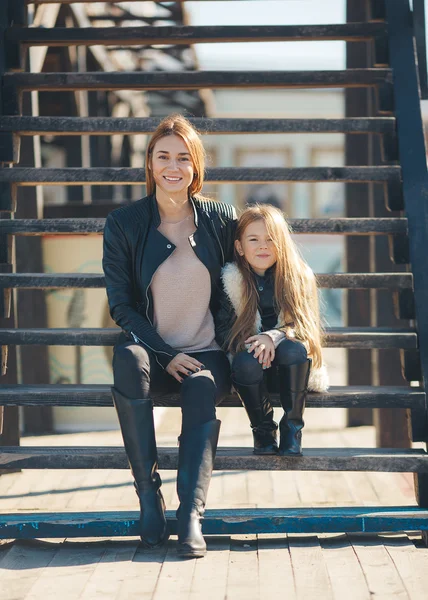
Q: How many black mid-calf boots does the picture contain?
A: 4